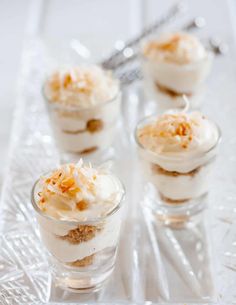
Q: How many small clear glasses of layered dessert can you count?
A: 4